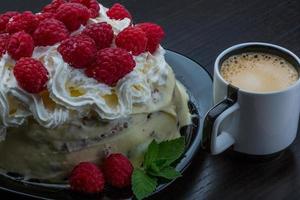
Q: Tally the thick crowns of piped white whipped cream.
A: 1